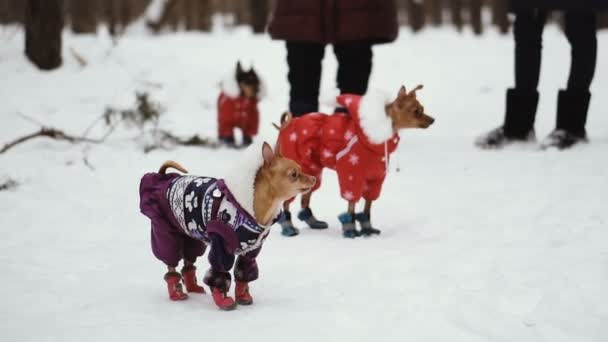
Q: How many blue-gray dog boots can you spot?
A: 4